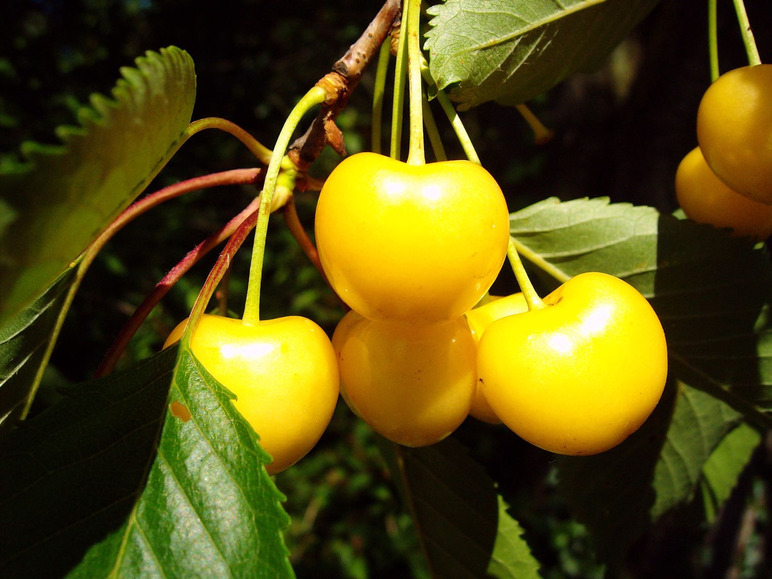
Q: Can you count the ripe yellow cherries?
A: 7